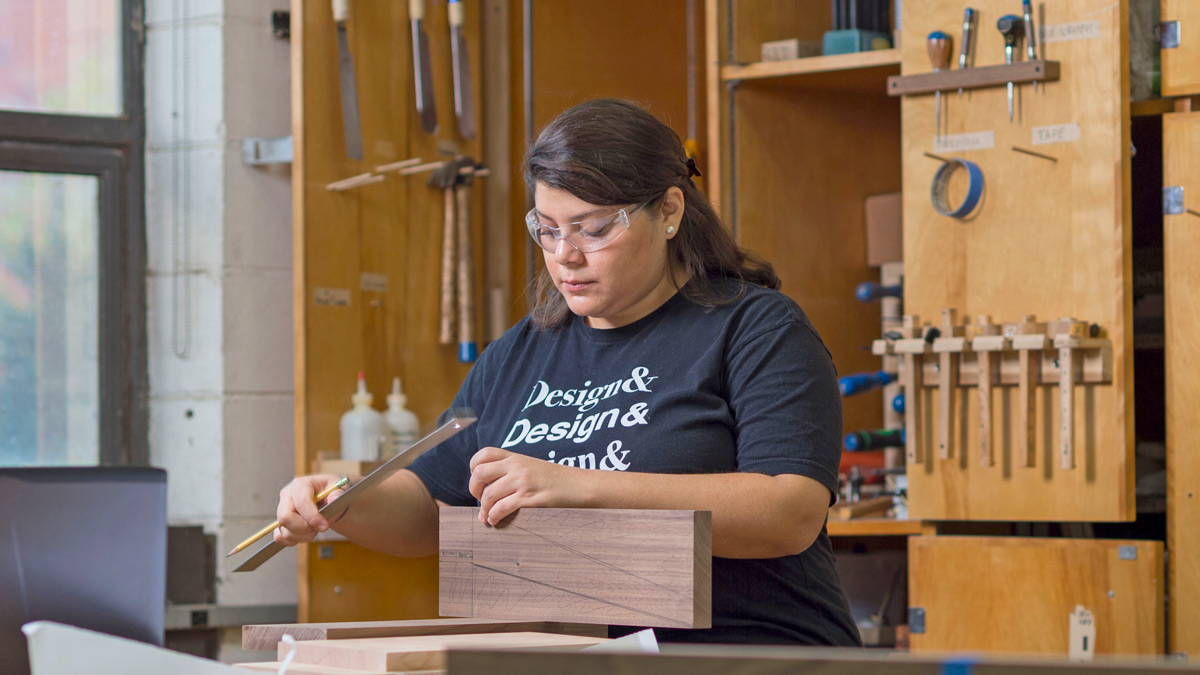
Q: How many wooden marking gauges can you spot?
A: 5